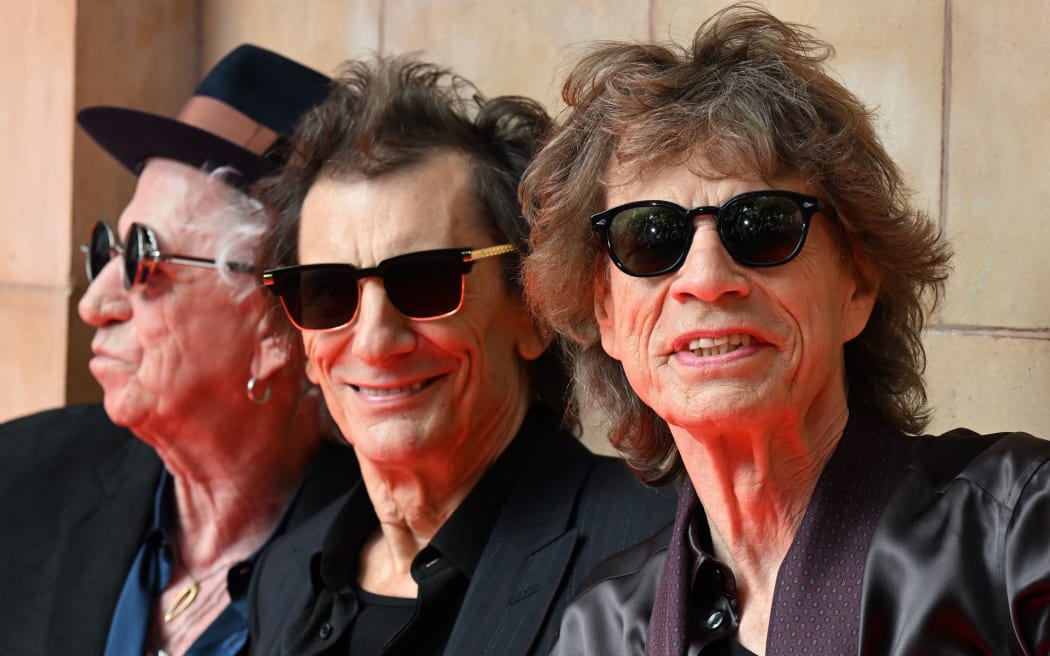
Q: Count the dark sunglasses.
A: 3